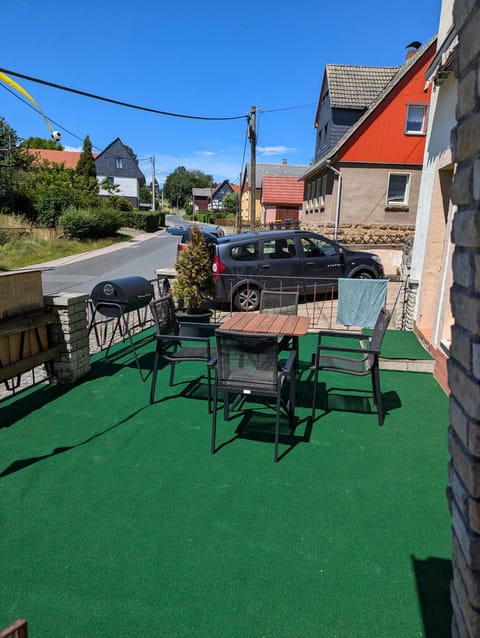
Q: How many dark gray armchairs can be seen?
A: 4